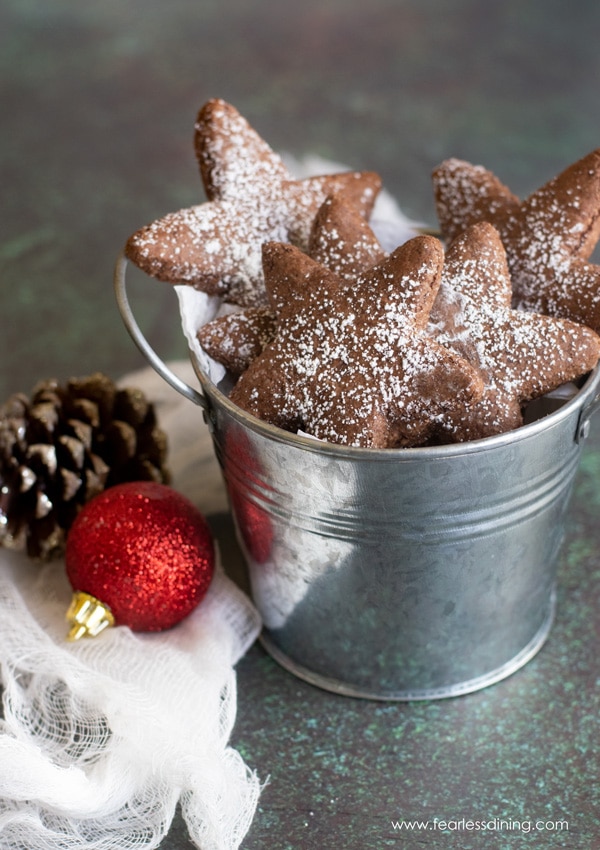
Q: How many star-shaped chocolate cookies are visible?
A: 5